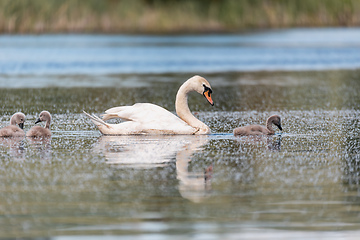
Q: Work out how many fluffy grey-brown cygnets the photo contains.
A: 3